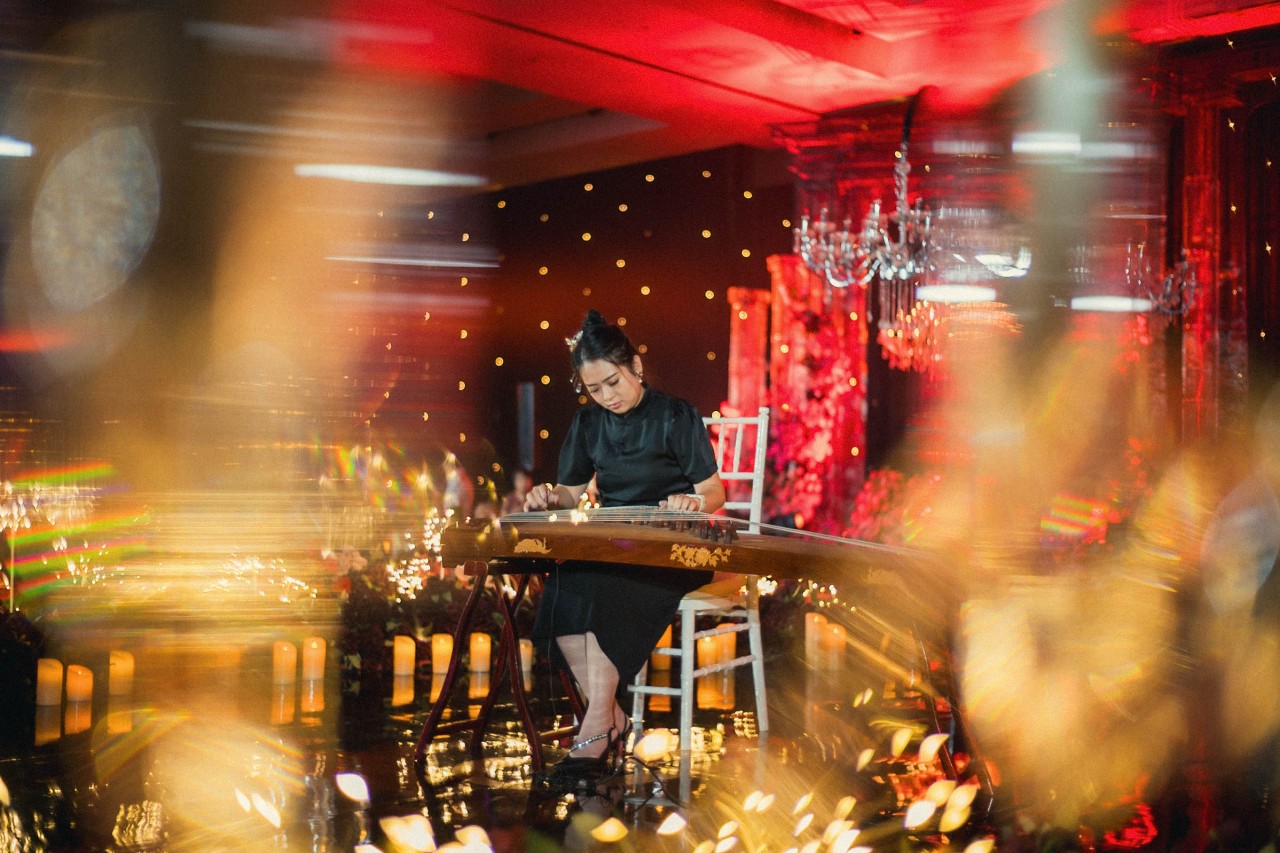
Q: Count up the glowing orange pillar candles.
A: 14